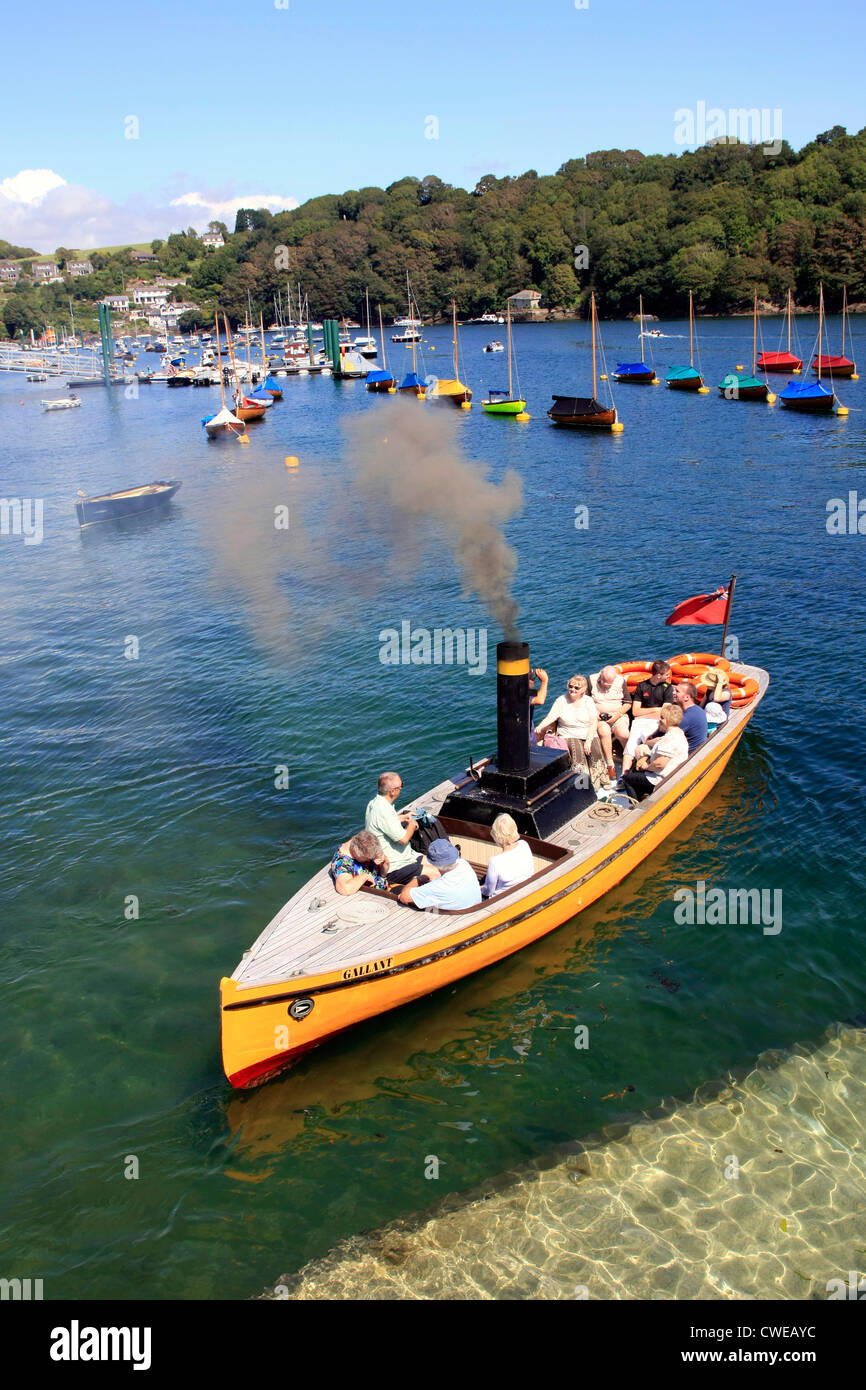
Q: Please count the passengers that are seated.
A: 11